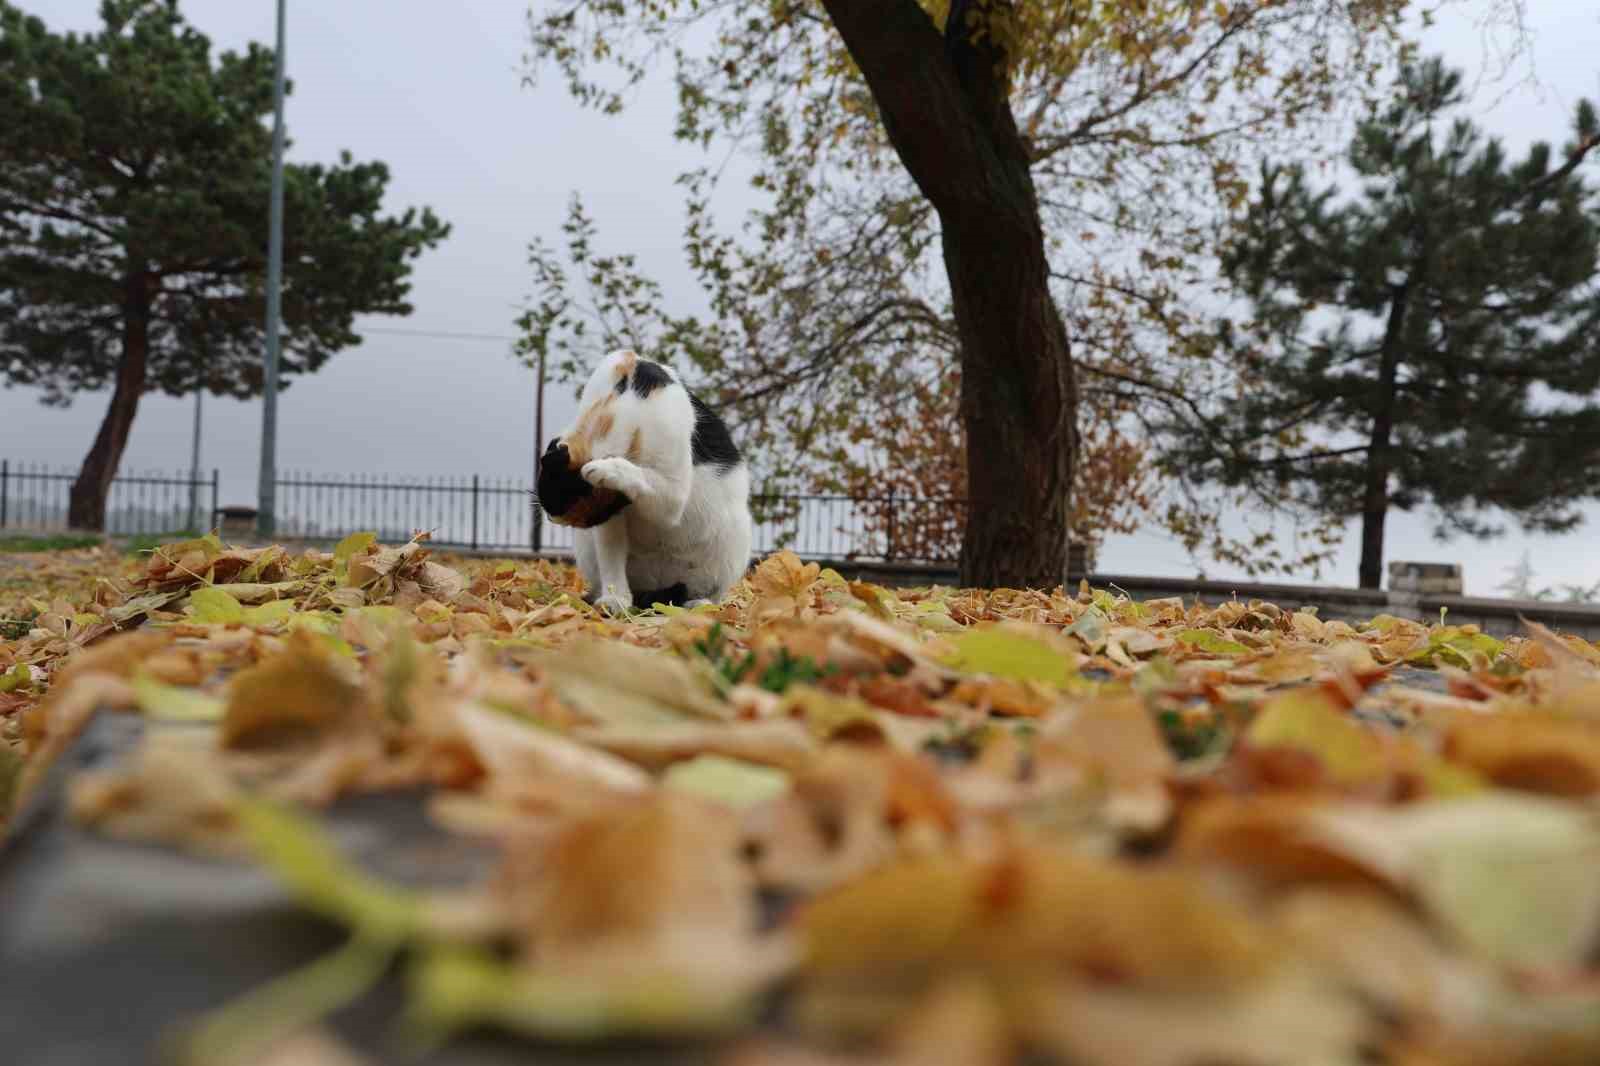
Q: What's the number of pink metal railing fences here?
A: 0